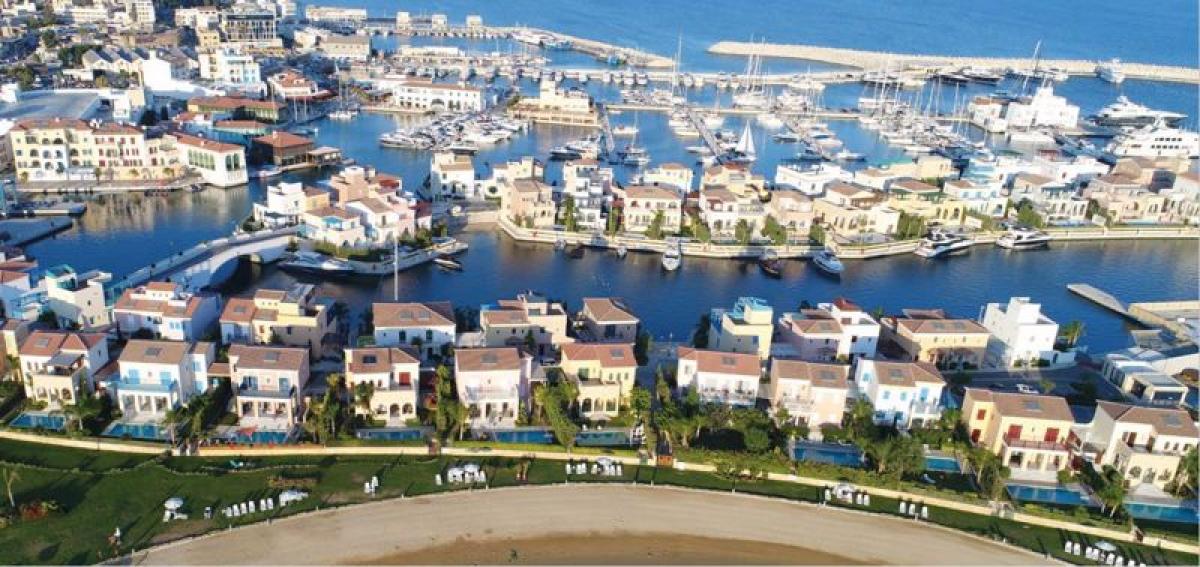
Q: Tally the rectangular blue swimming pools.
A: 10